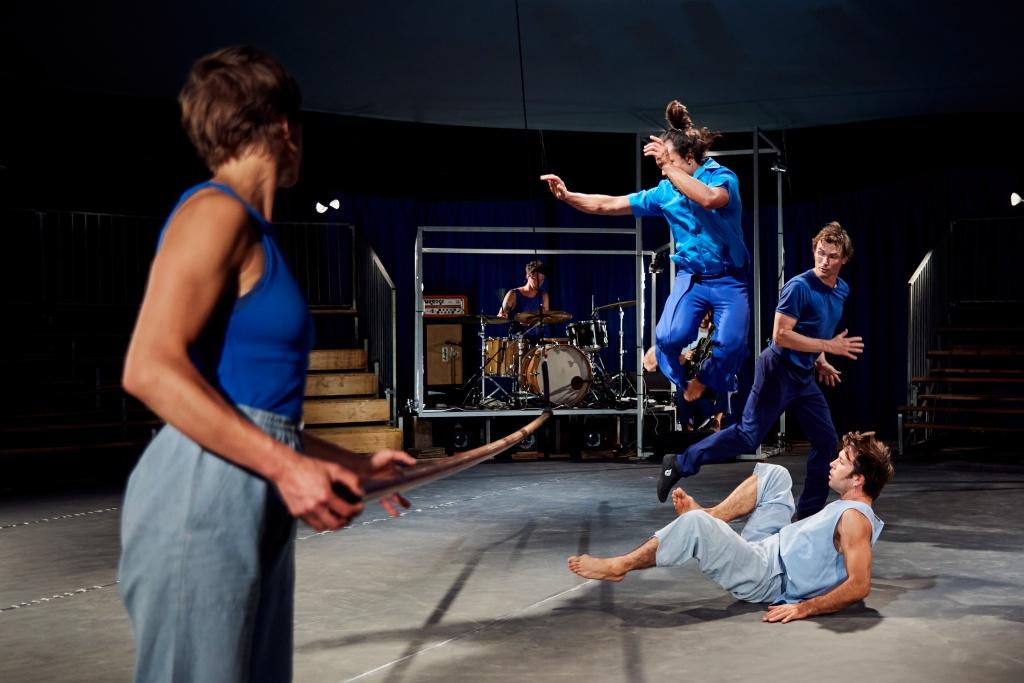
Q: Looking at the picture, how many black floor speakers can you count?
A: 3